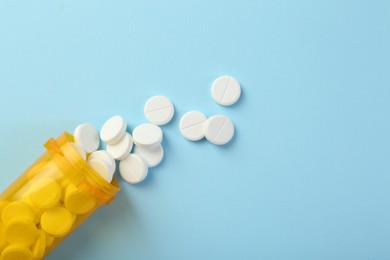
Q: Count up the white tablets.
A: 13